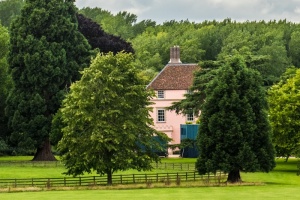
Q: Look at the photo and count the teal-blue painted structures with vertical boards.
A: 2